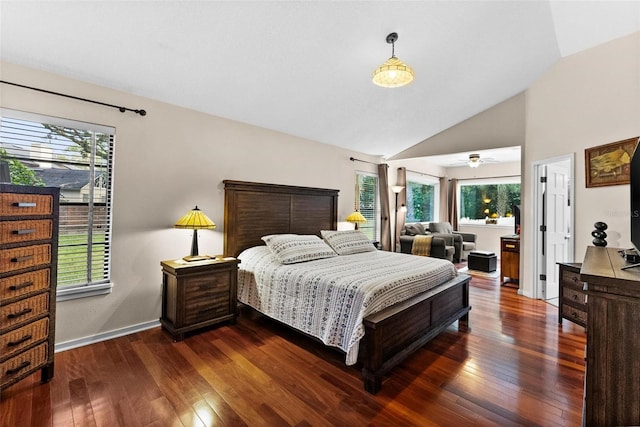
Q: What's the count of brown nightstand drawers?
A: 2